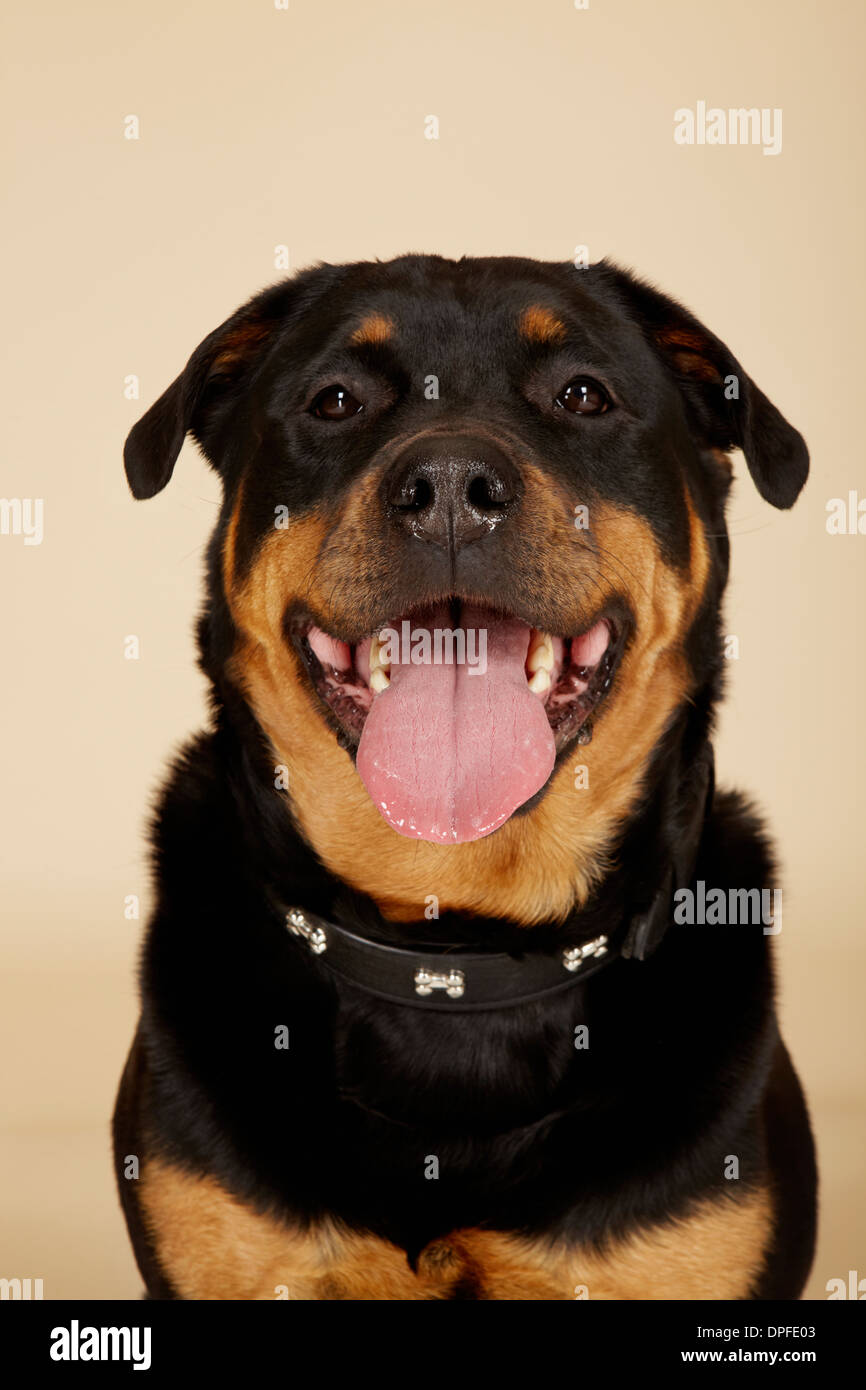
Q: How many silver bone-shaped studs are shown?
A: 3